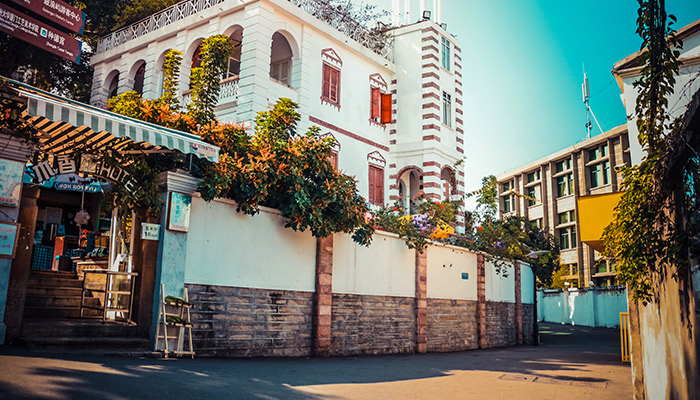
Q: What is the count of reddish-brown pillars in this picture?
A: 4